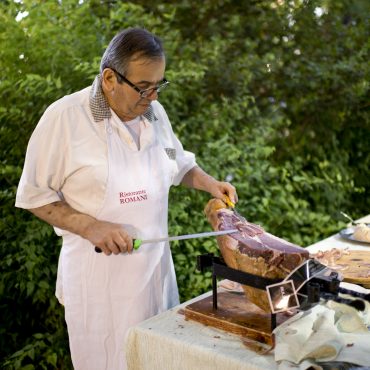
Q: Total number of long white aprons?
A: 1